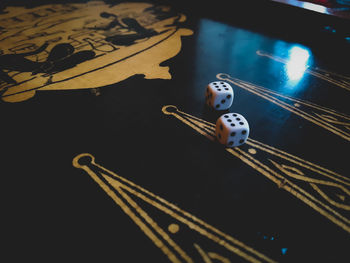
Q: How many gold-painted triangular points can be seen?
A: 4